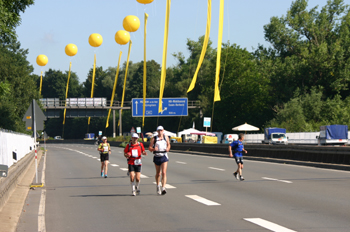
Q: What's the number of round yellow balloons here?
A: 6